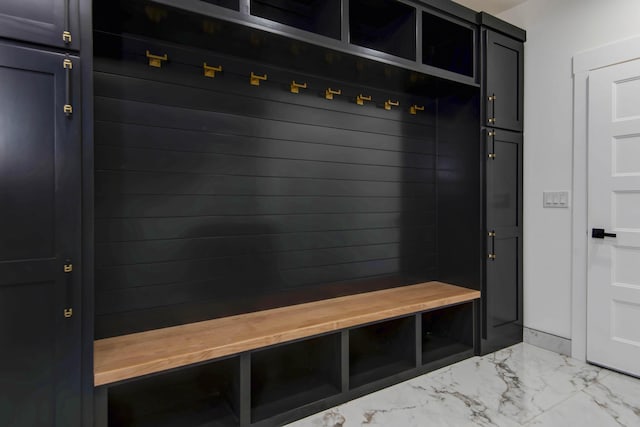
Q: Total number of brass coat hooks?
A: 8